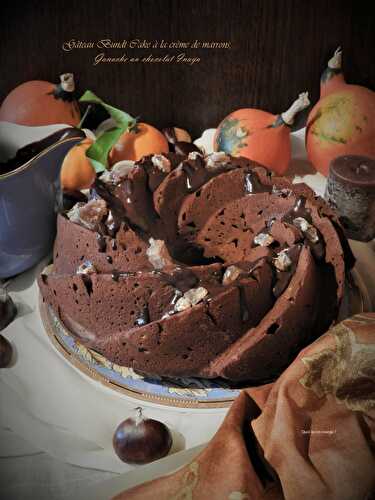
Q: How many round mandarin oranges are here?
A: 2